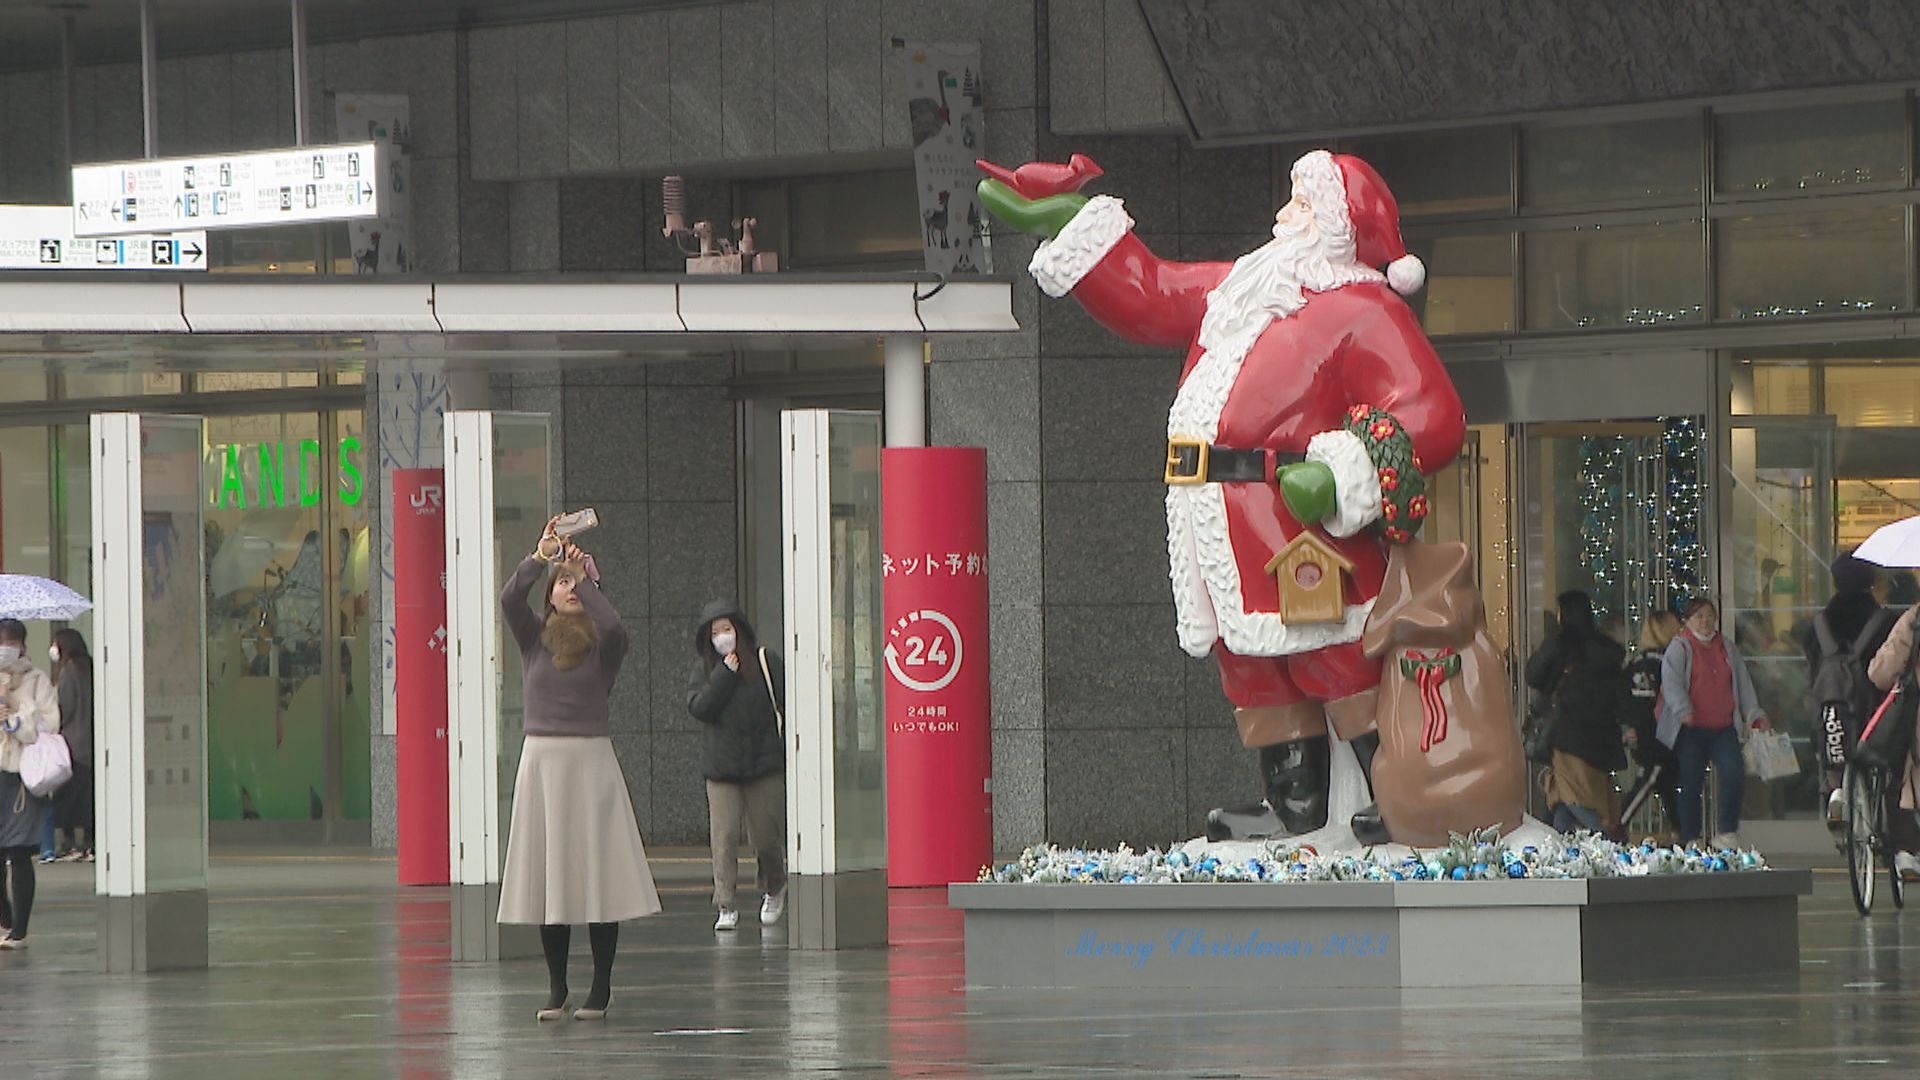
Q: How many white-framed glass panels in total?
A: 3